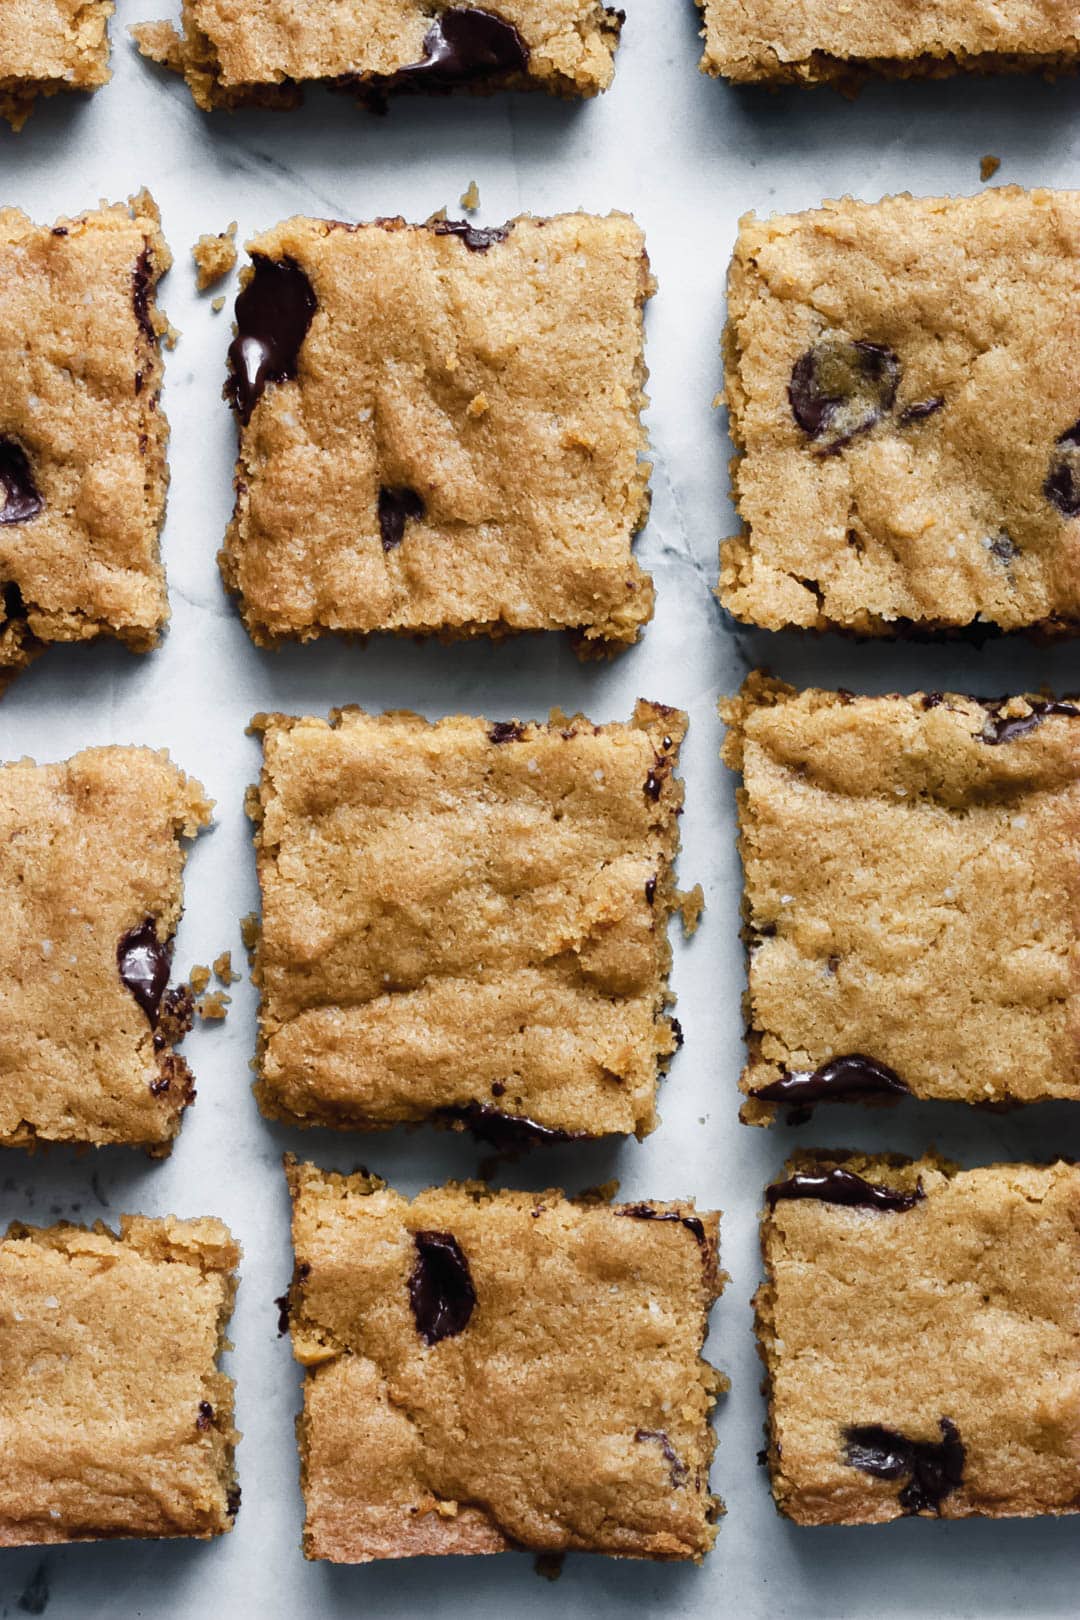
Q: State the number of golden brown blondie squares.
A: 12